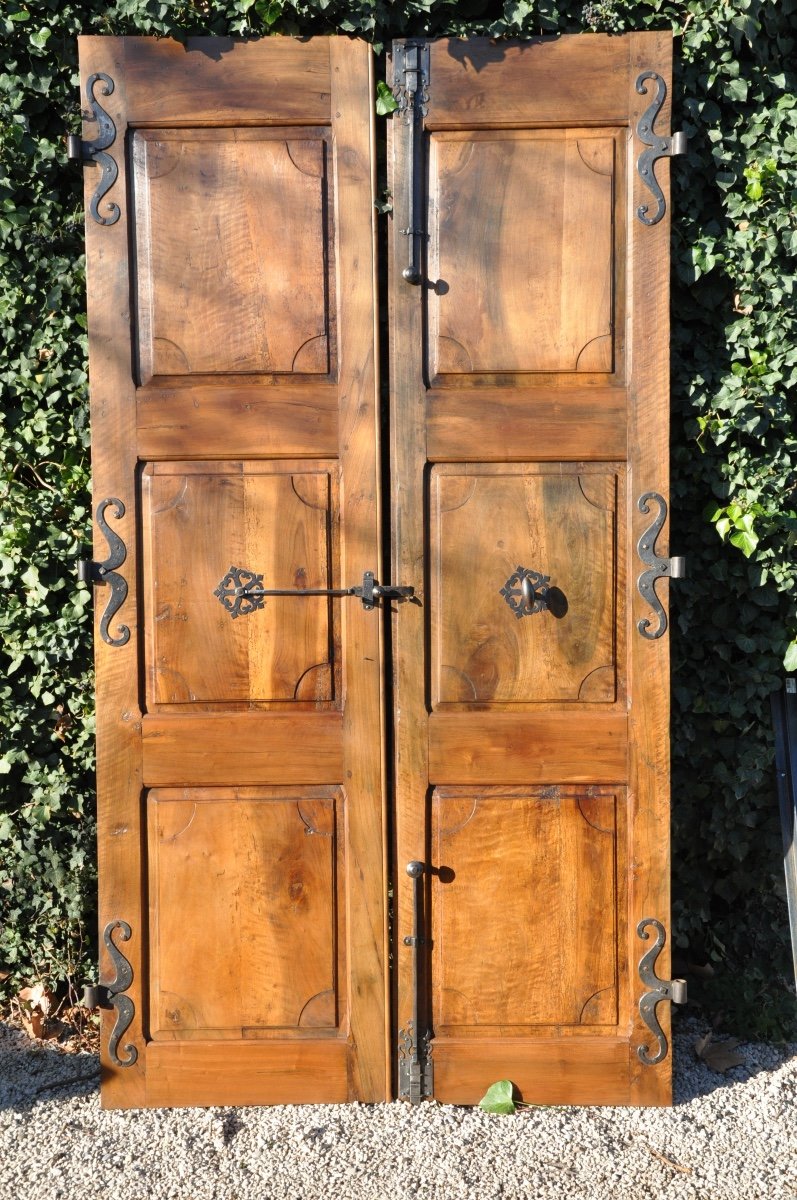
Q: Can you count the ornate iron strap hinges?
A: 6